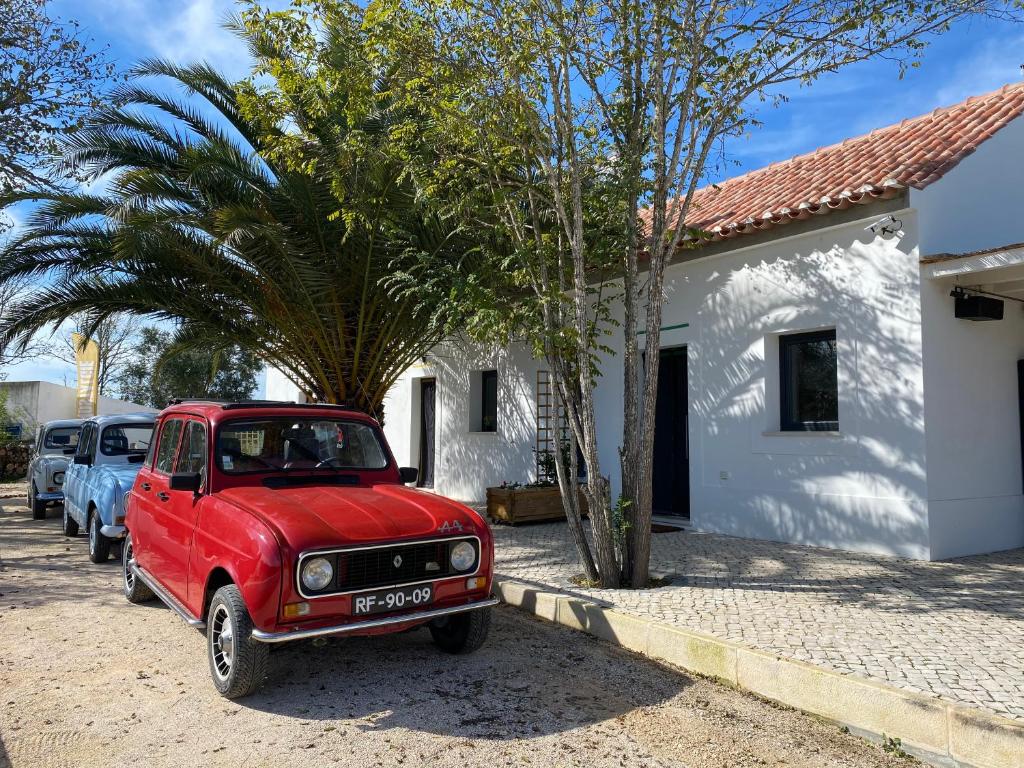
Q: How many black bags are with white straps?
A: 0